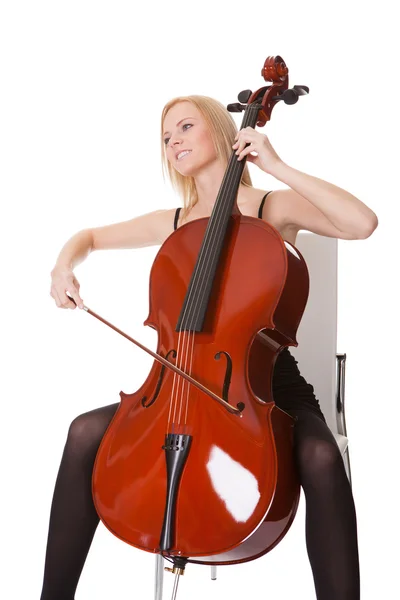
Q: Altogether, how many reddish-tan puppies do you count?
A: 0